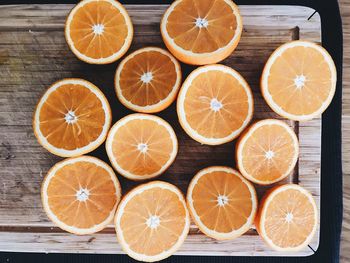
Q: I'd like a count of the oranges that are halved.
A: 12